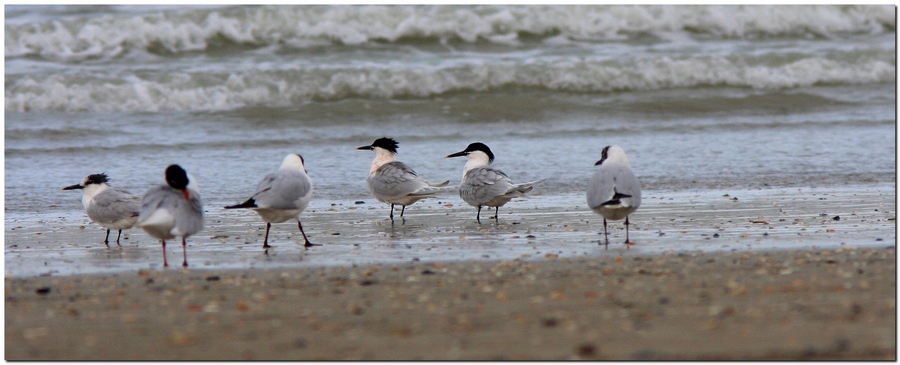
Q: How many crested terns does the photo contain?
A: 3